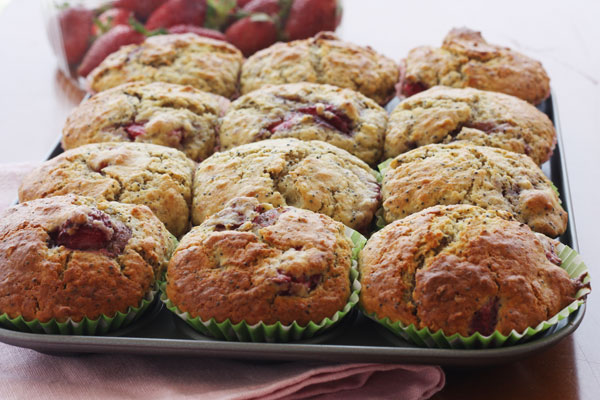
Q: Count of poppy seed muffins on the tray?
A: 12